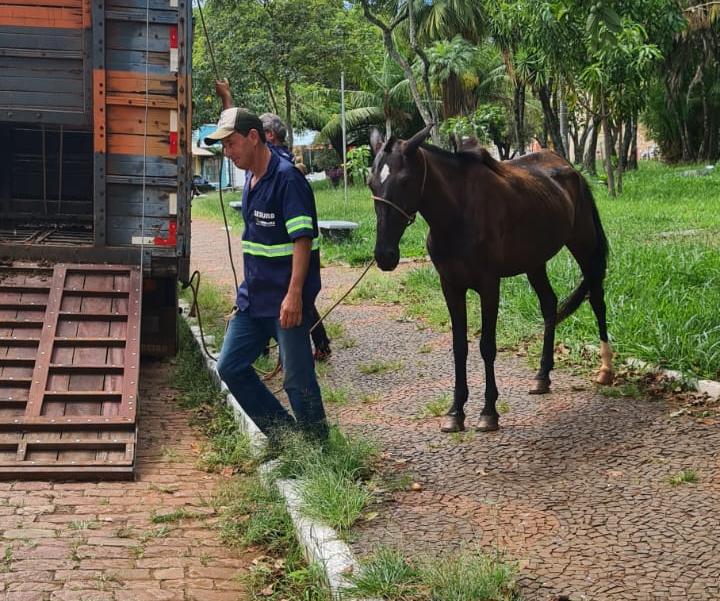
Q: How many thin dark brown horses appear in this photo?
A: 1